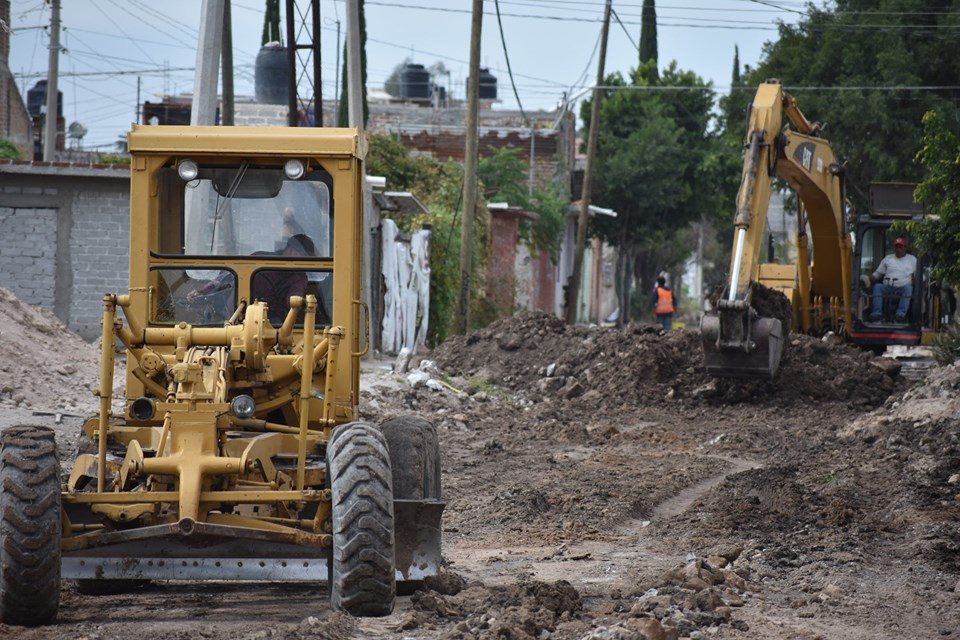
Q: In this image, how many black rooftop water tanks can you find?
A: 4